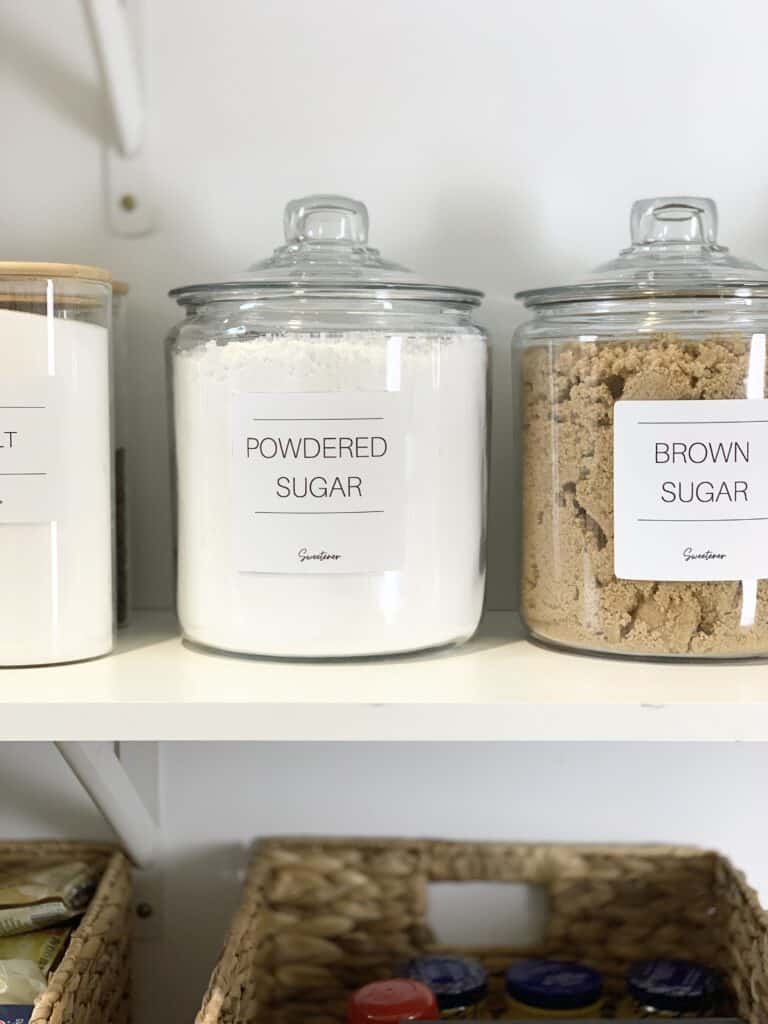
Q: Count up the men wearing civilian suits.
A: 0